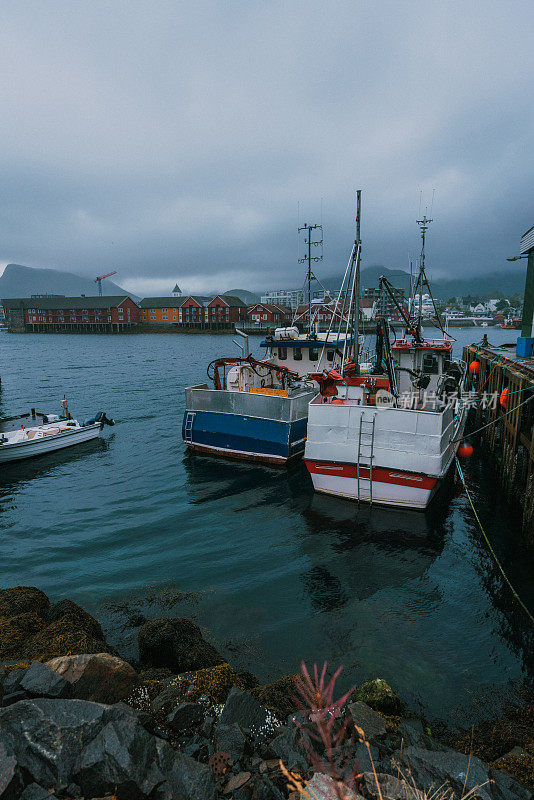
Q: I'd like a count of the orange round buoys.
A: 3